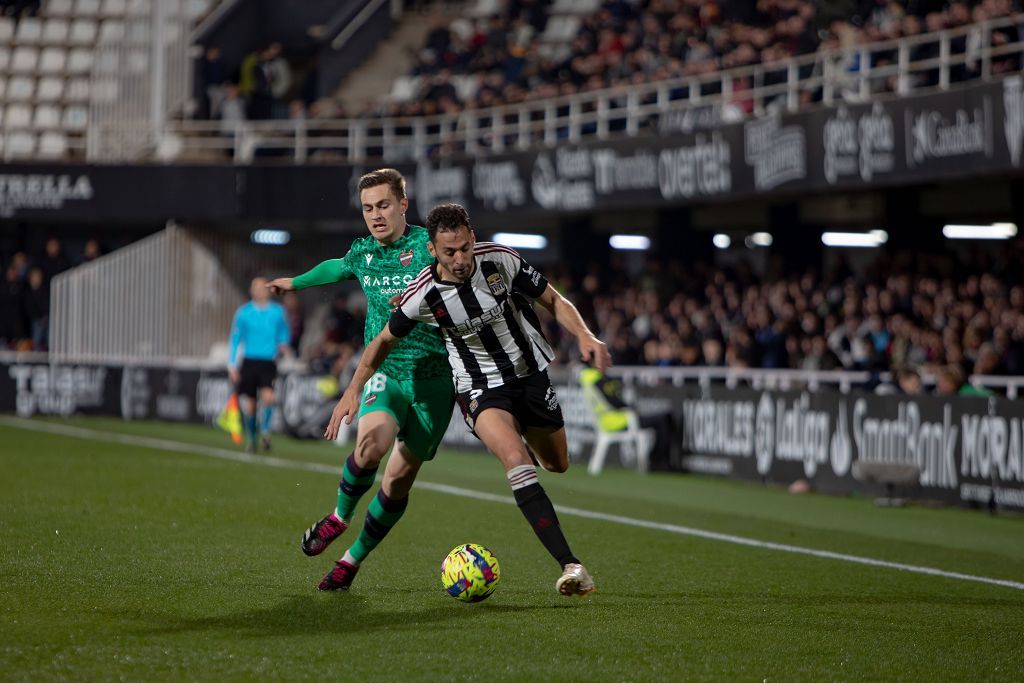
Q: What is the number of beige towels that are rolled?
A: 0